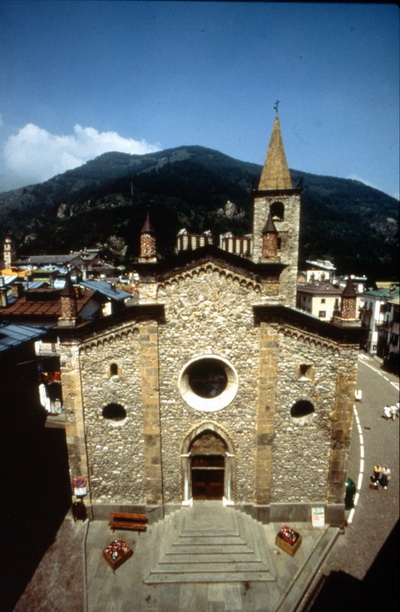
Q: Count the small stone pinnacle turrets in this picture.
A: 4